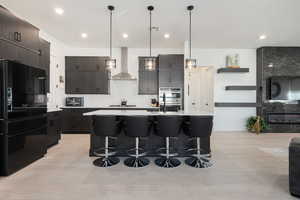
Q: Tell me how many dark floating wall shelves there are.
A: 3